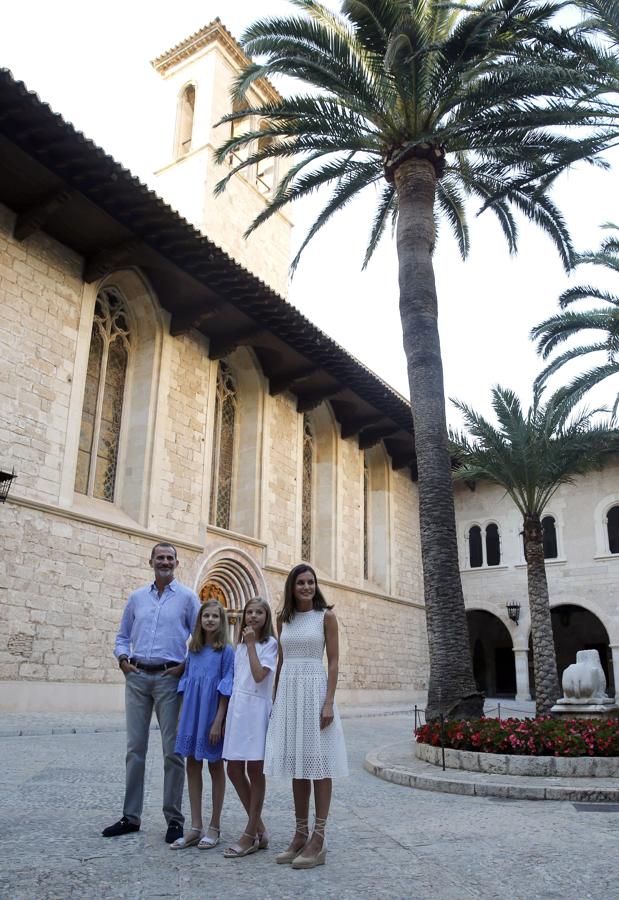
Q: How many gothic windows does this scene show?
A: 4